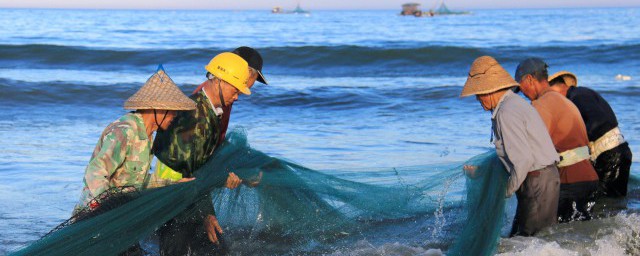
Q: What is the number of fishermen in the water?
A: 6